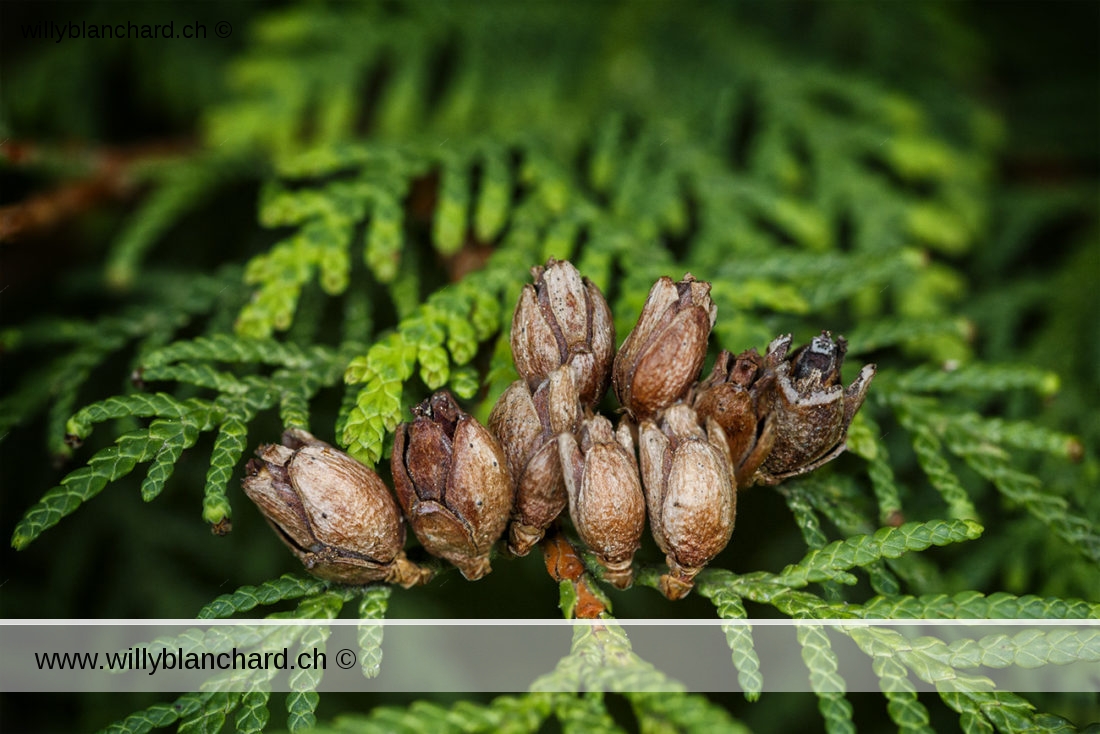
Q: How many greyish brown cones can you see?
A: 9